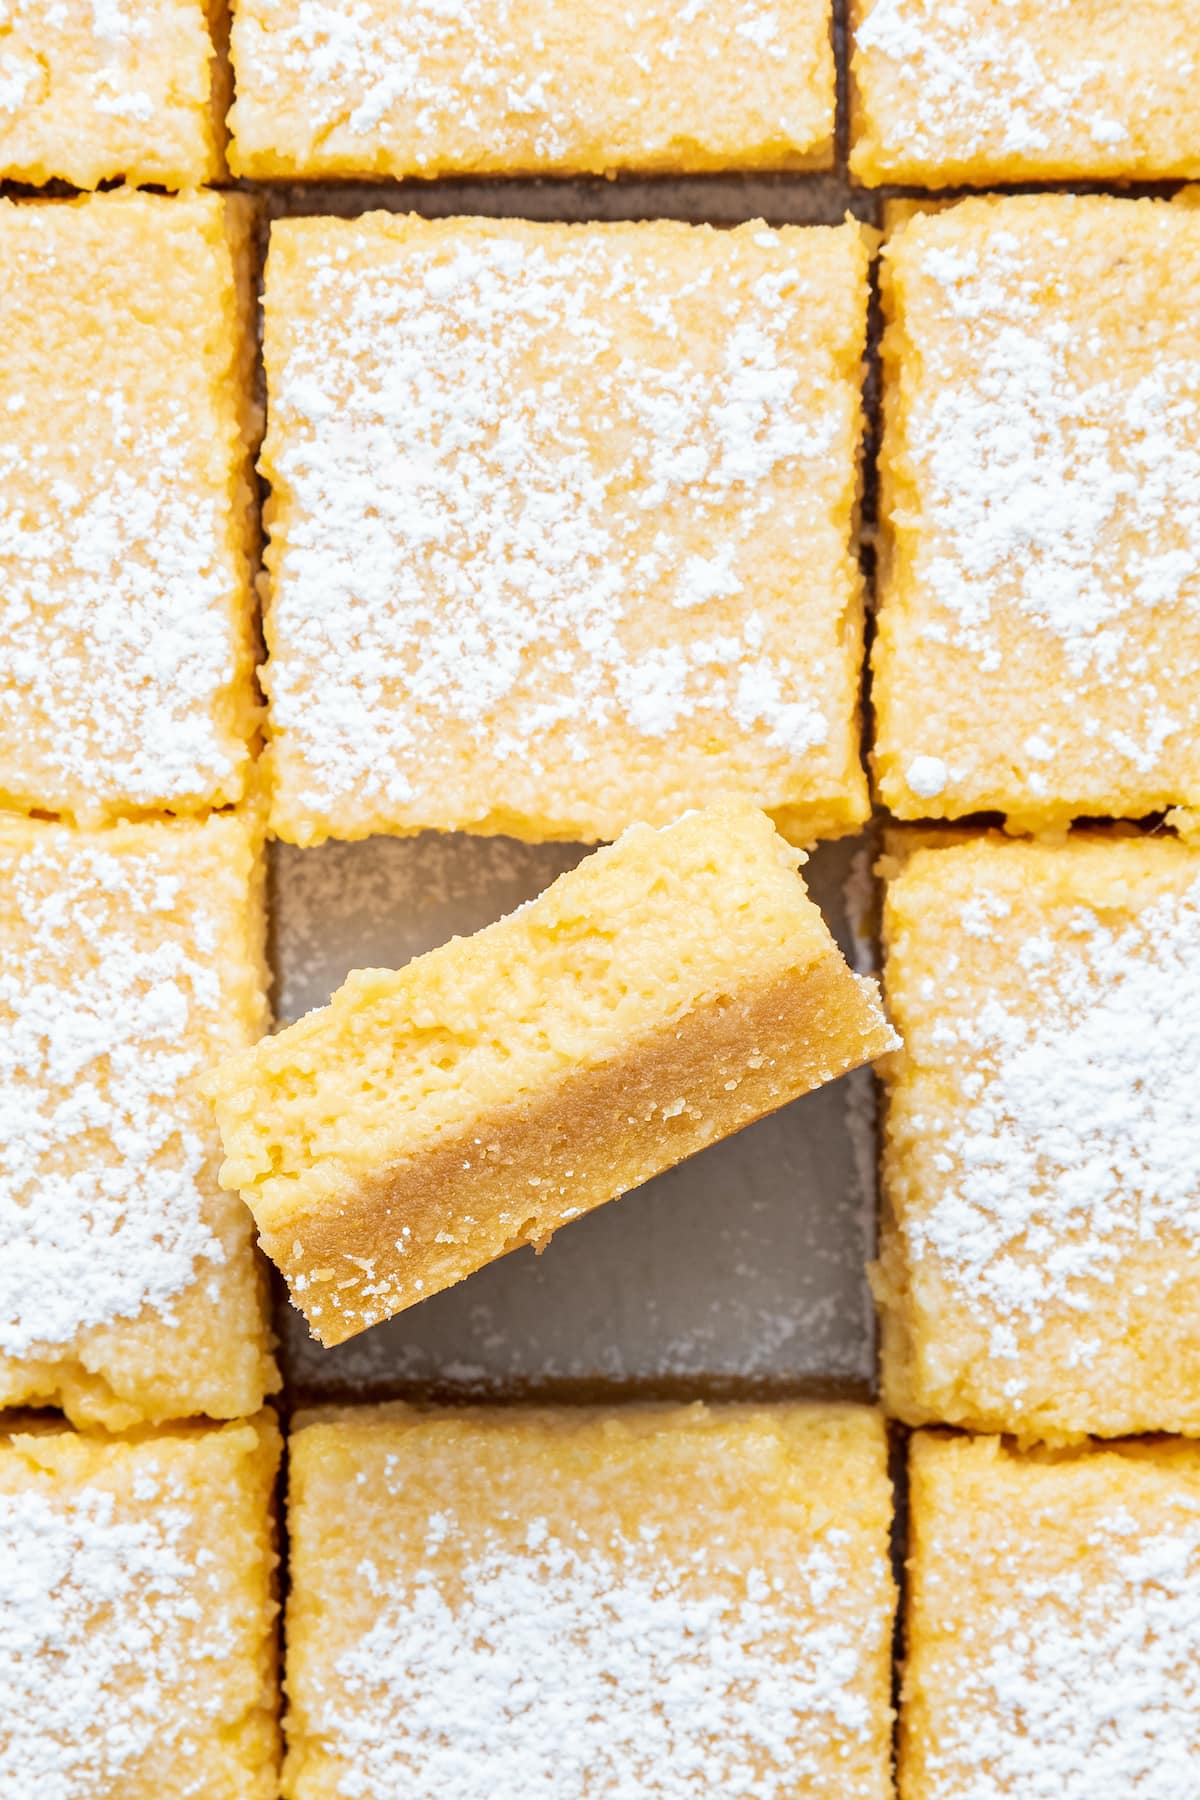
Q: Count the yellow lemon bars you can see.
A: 12